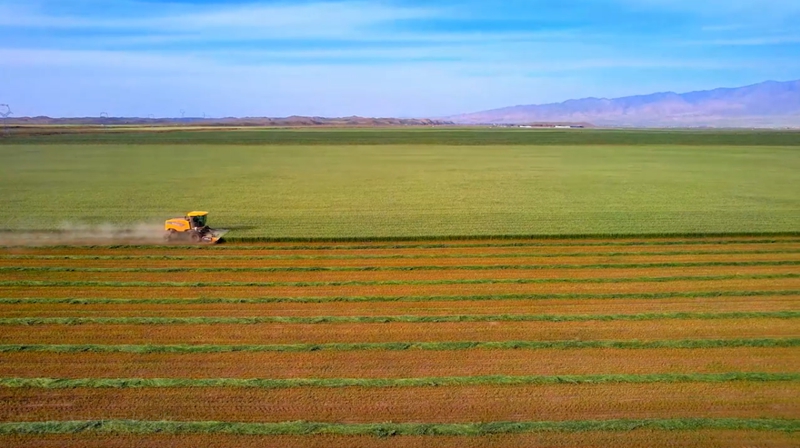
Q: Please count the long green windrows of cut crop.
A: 9